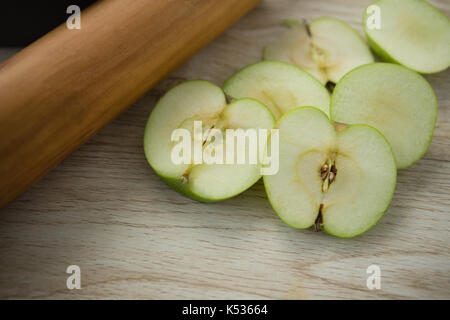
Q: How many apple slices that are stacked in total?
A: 6